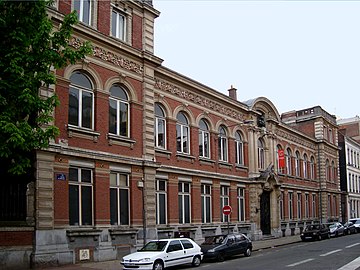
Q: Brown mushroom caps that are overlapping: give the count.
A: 0